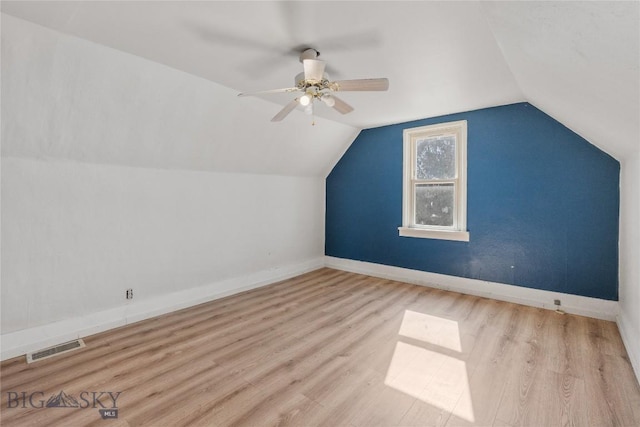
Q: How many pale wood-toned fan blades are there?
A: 5